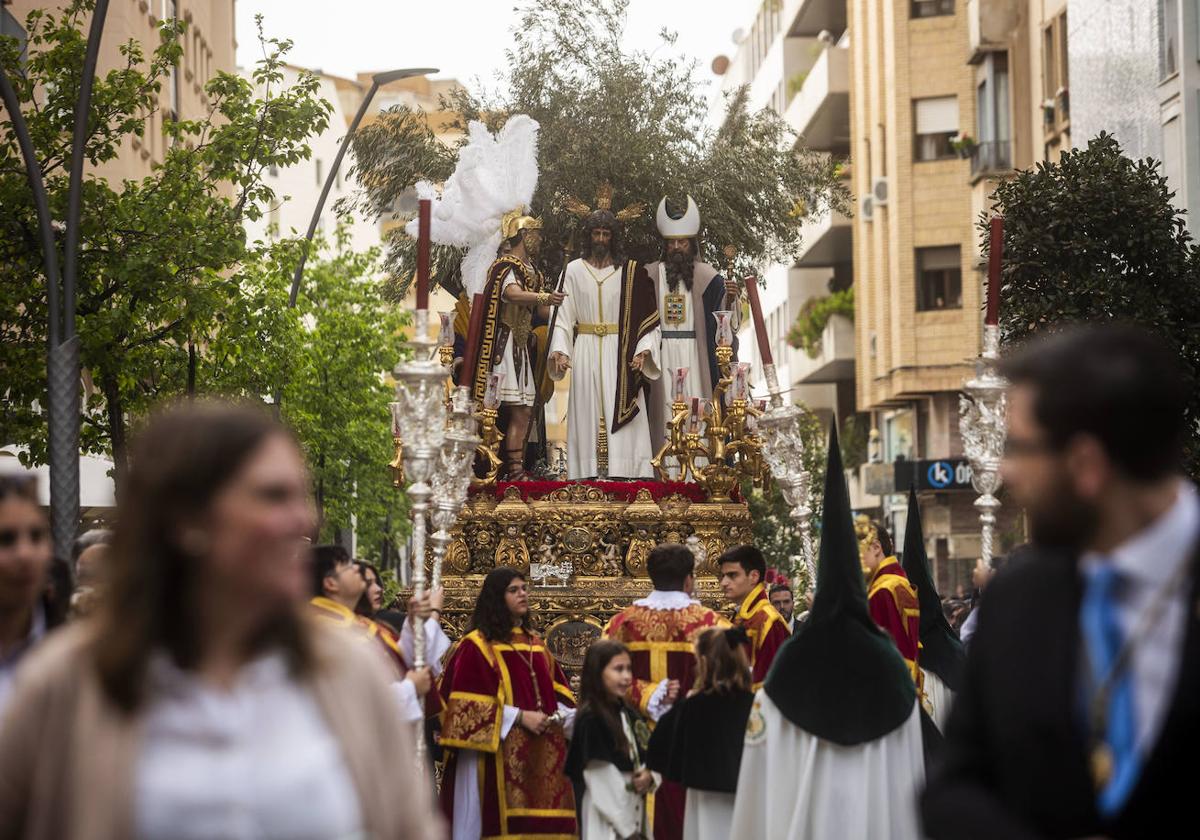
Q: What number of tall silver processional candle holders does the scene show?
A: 4